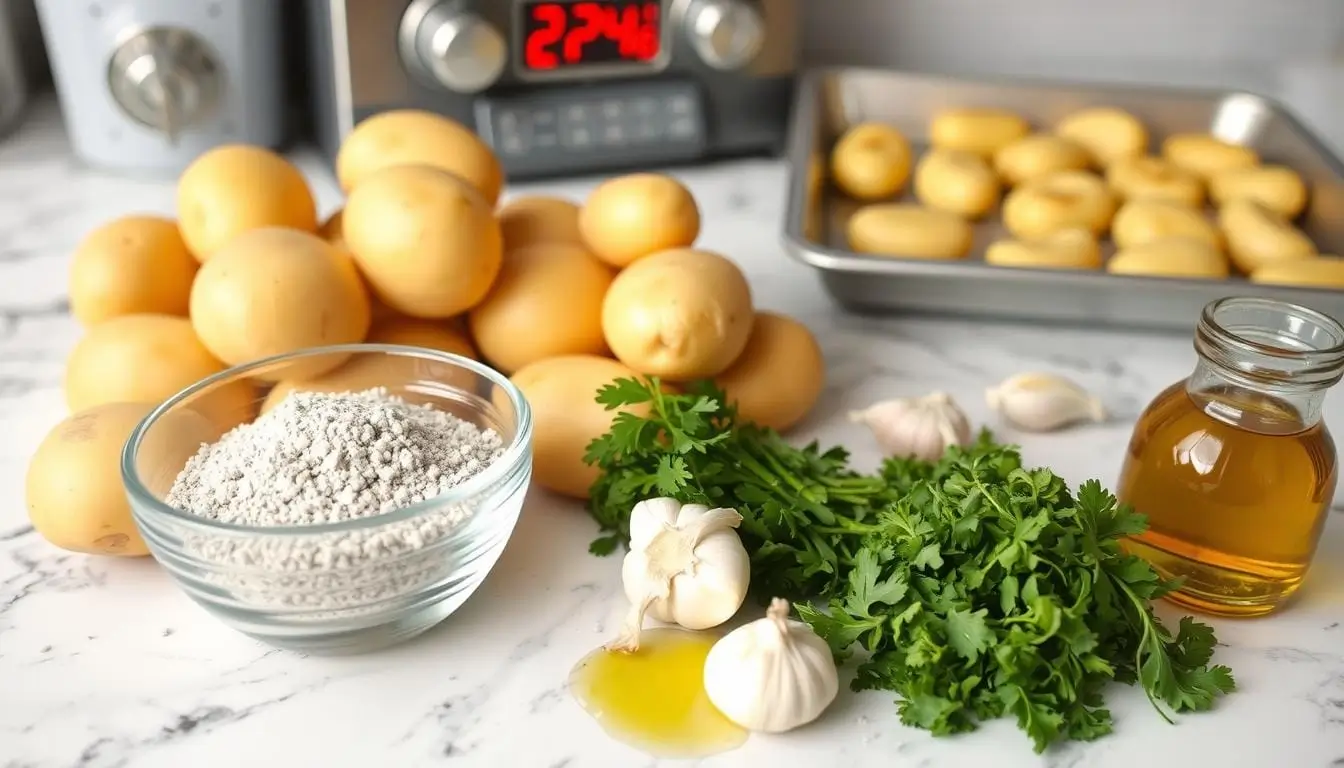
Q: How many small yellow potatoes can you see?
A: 15